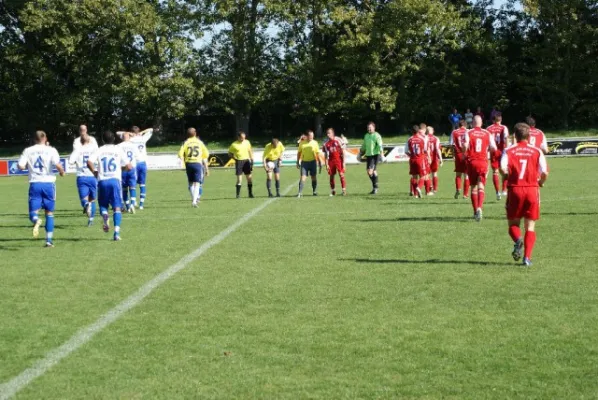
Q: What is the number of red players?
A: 9